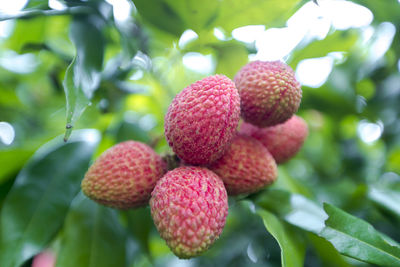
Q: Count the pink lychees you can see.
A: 6